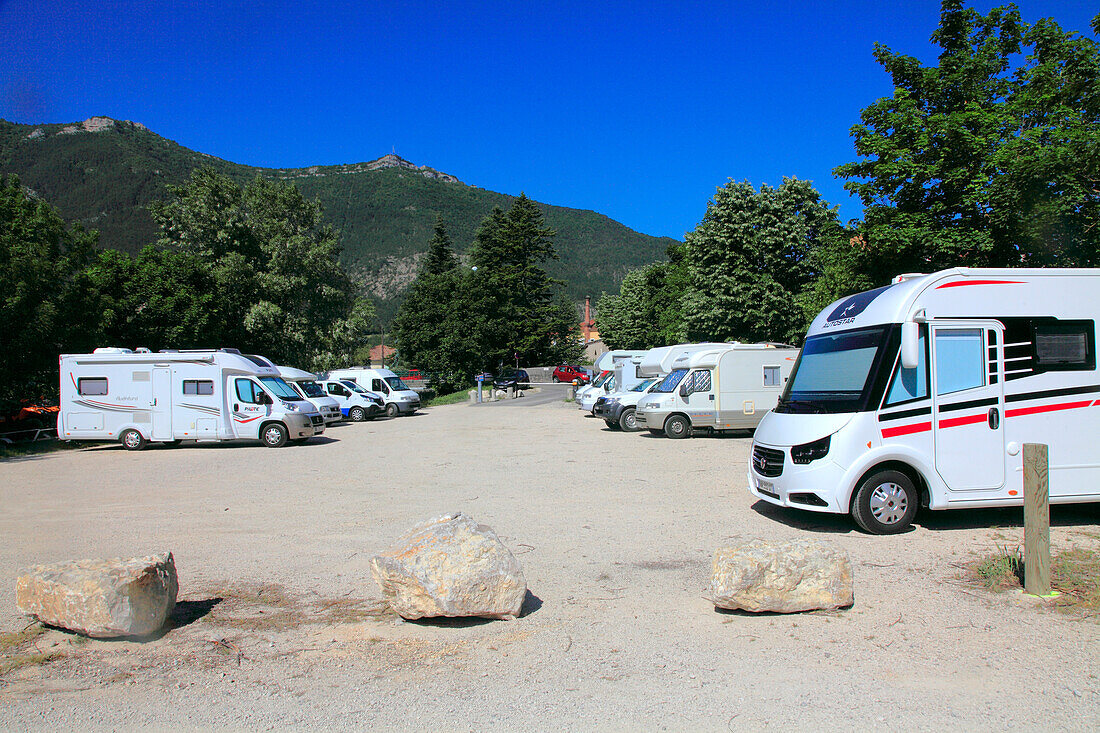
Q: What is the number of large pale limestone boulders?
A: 3